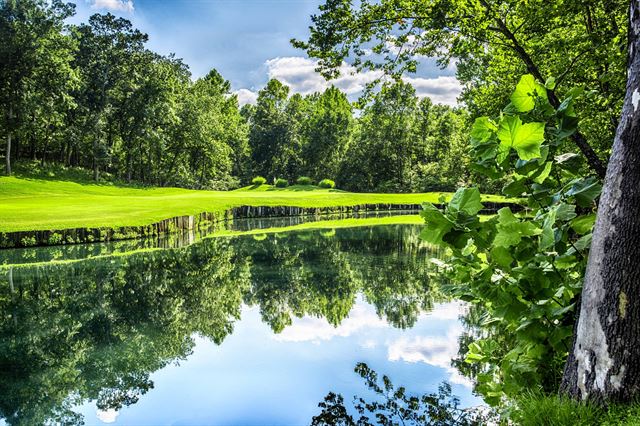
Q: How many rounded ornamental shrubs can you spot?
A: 4